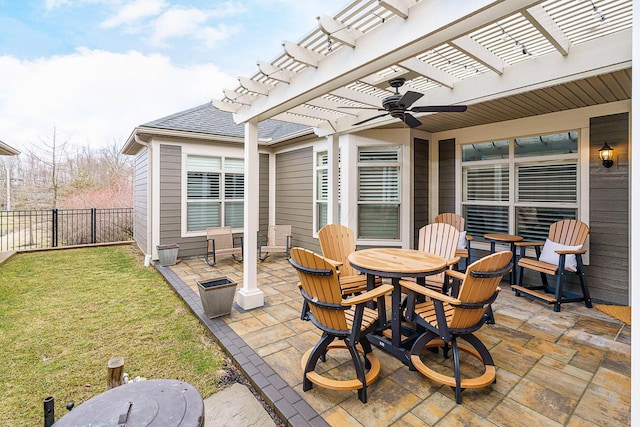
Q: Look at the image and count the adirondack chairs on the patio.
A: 6